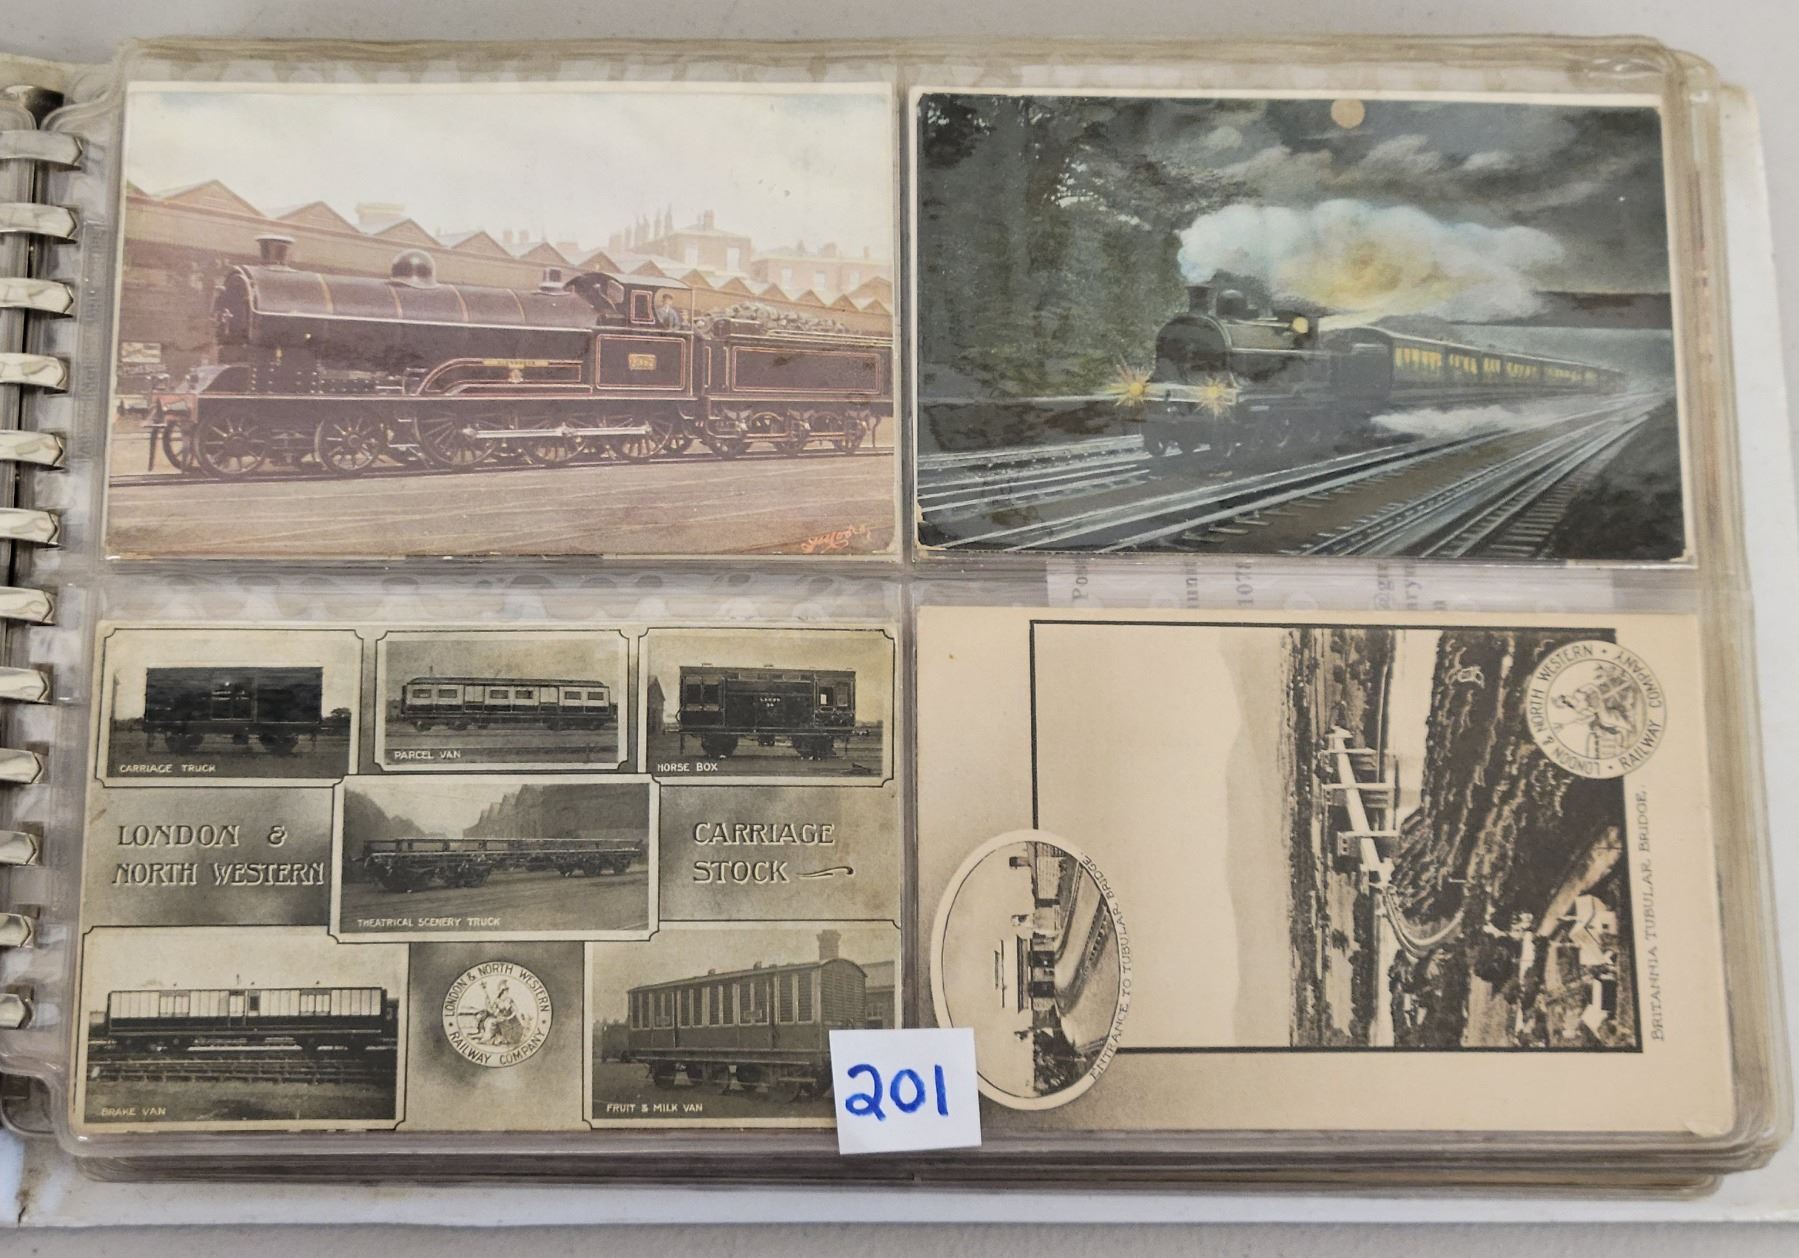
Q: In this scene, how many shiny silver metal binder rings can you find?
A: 12